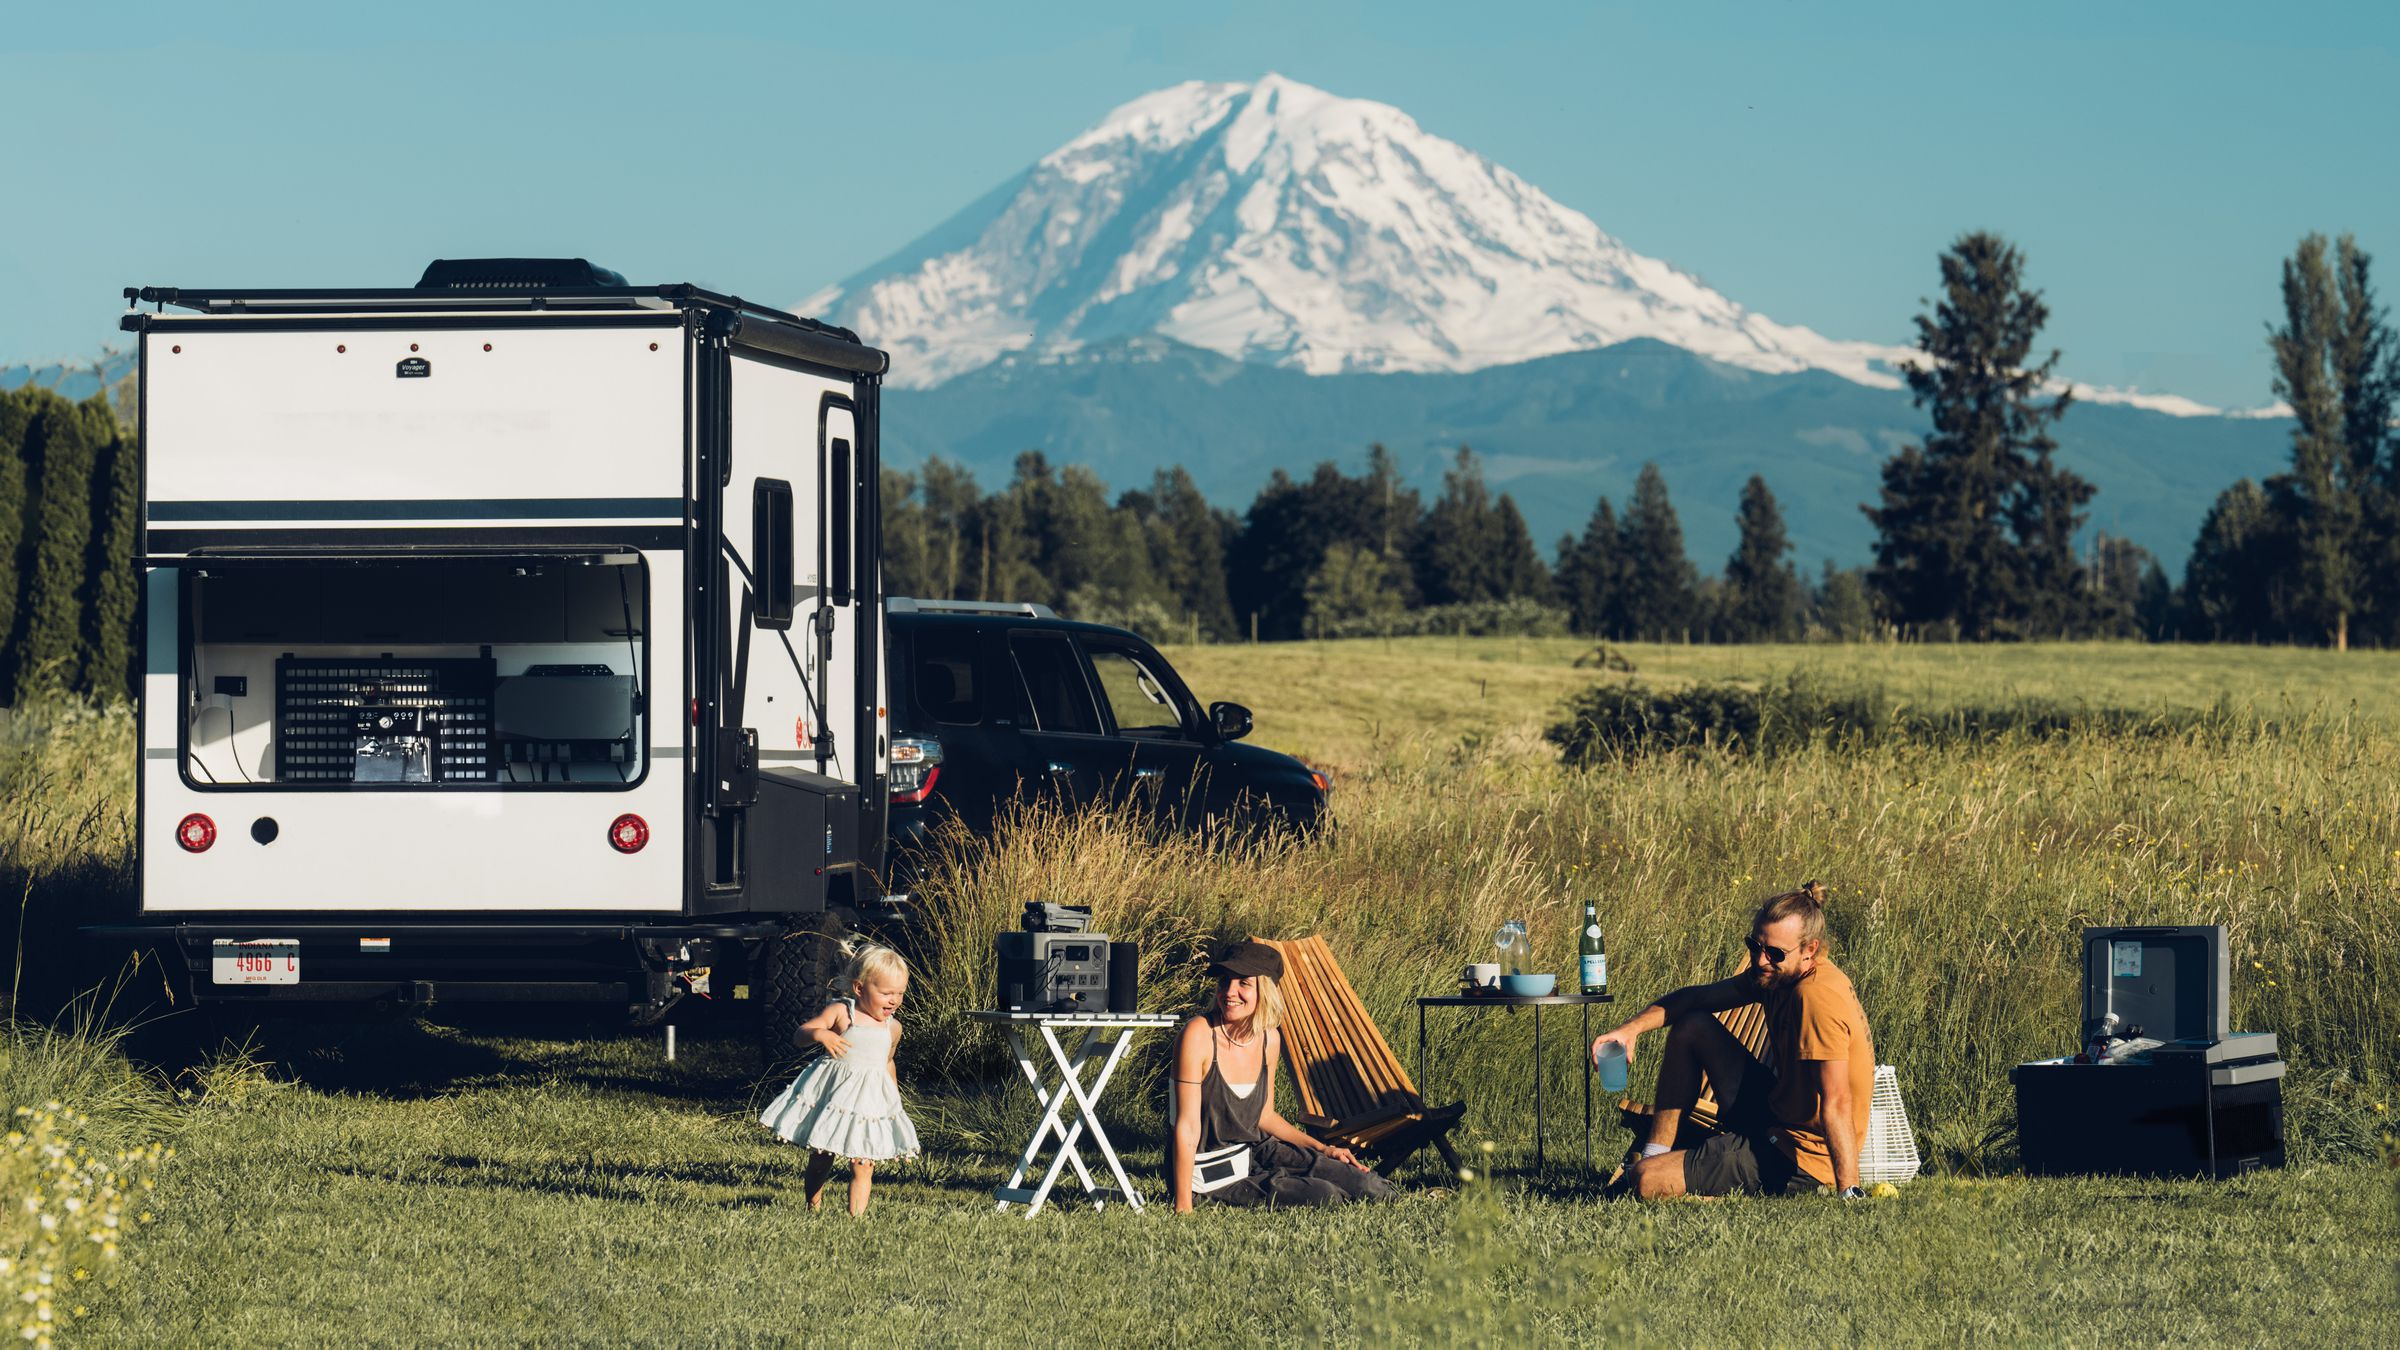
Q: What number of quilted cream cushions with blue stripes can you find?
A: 0